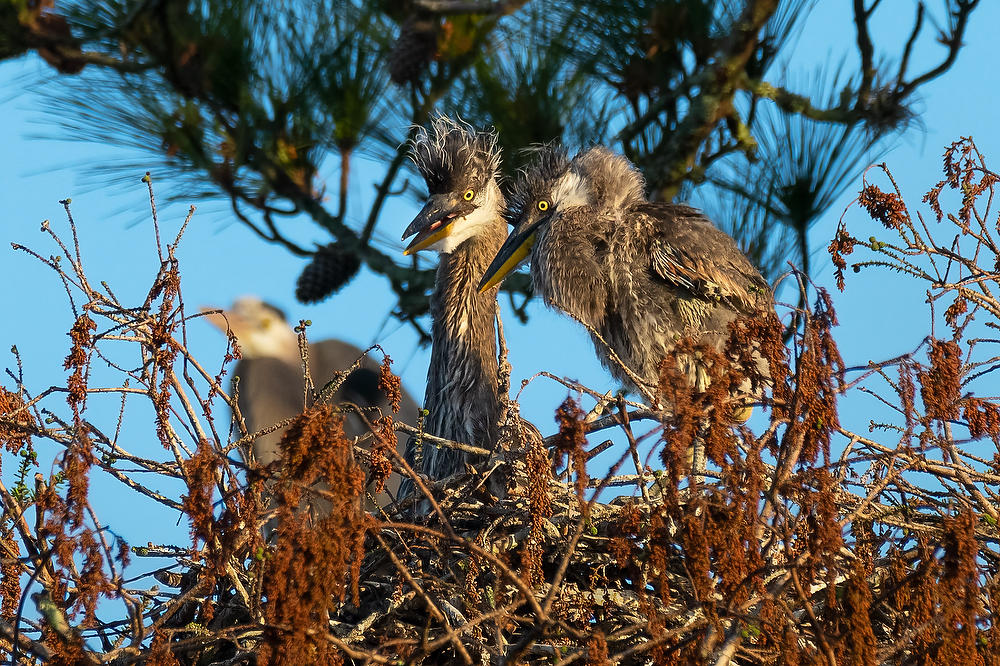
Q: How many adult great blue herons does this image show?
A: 1